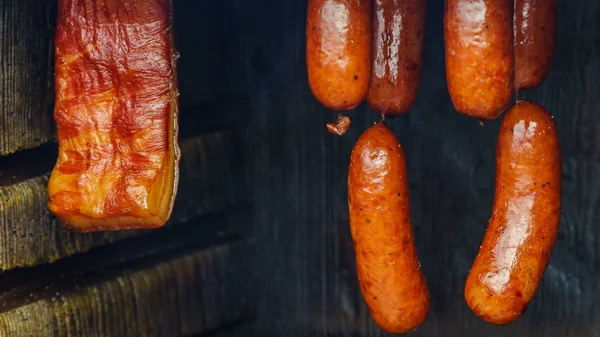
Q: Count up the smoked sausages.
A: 6